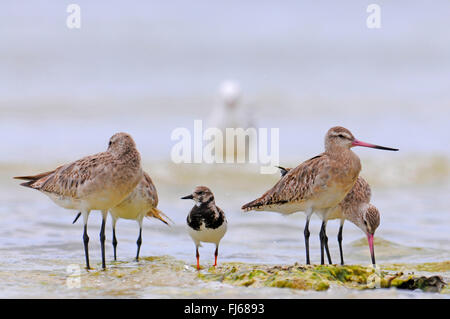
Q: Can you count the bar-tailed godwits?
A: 4